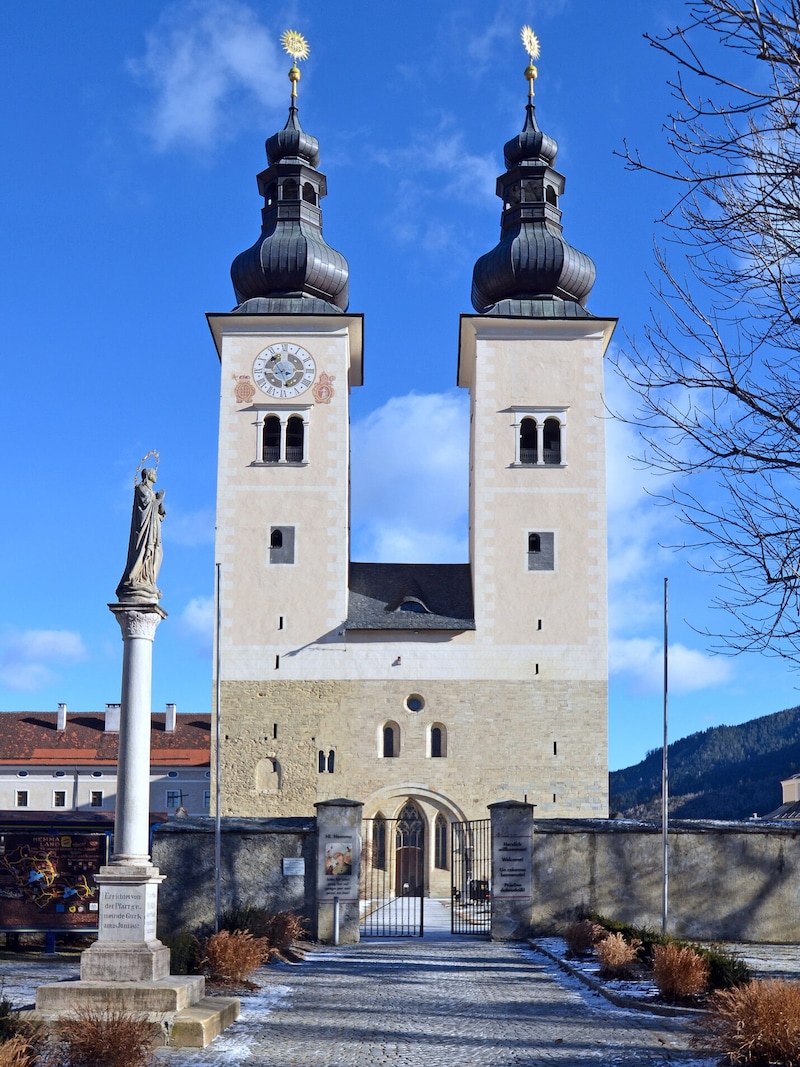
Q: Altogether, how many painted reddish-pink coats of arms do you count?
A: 2